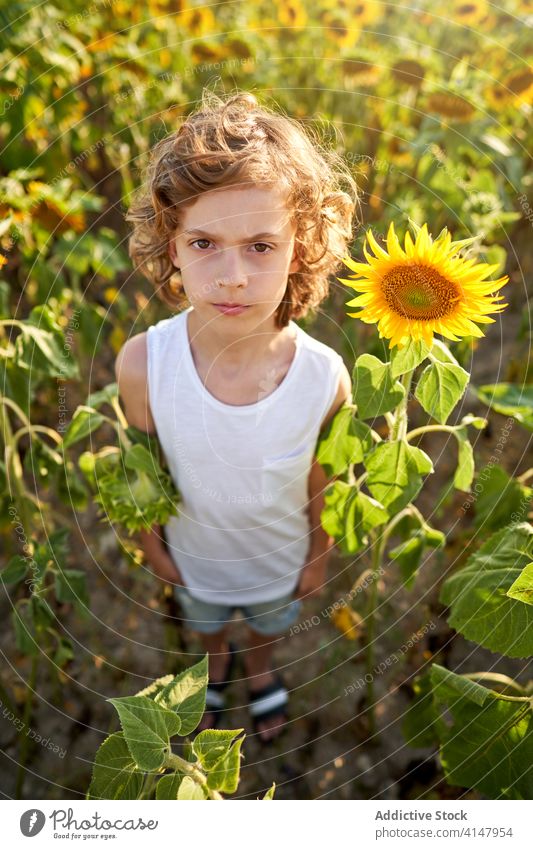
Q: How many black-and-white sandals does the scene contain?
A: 2